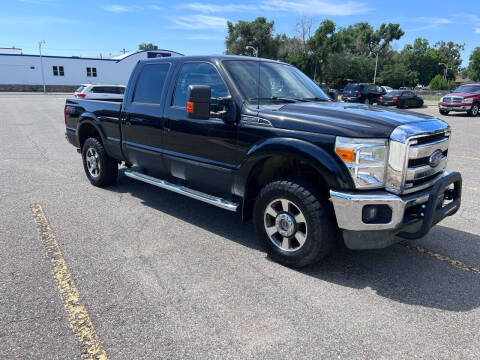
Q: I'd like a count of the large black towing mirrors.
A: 1